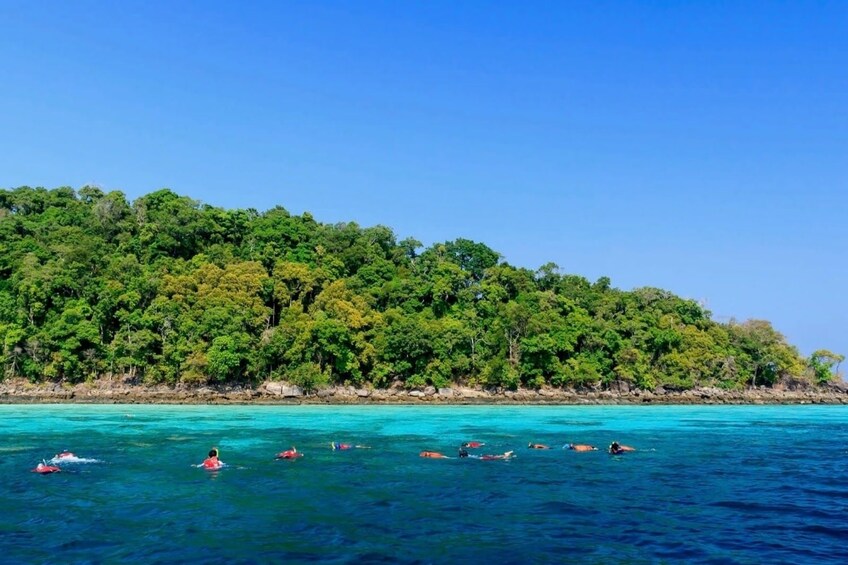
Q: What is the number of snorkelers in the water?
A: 11